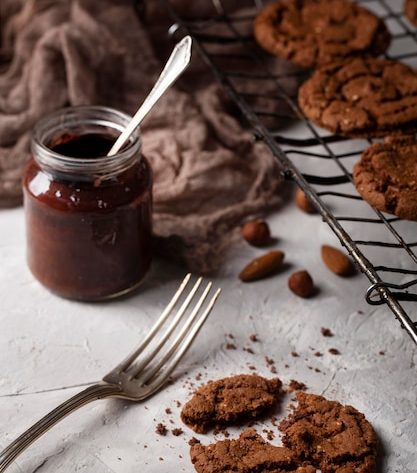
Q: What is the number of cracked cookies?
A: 1